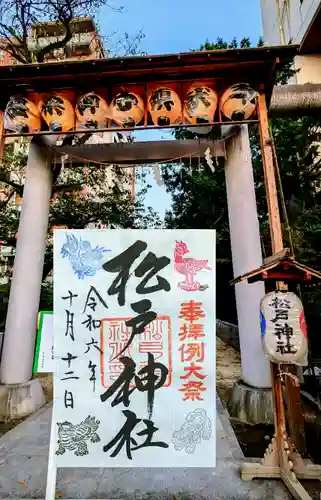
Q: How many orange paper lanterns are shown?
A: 7